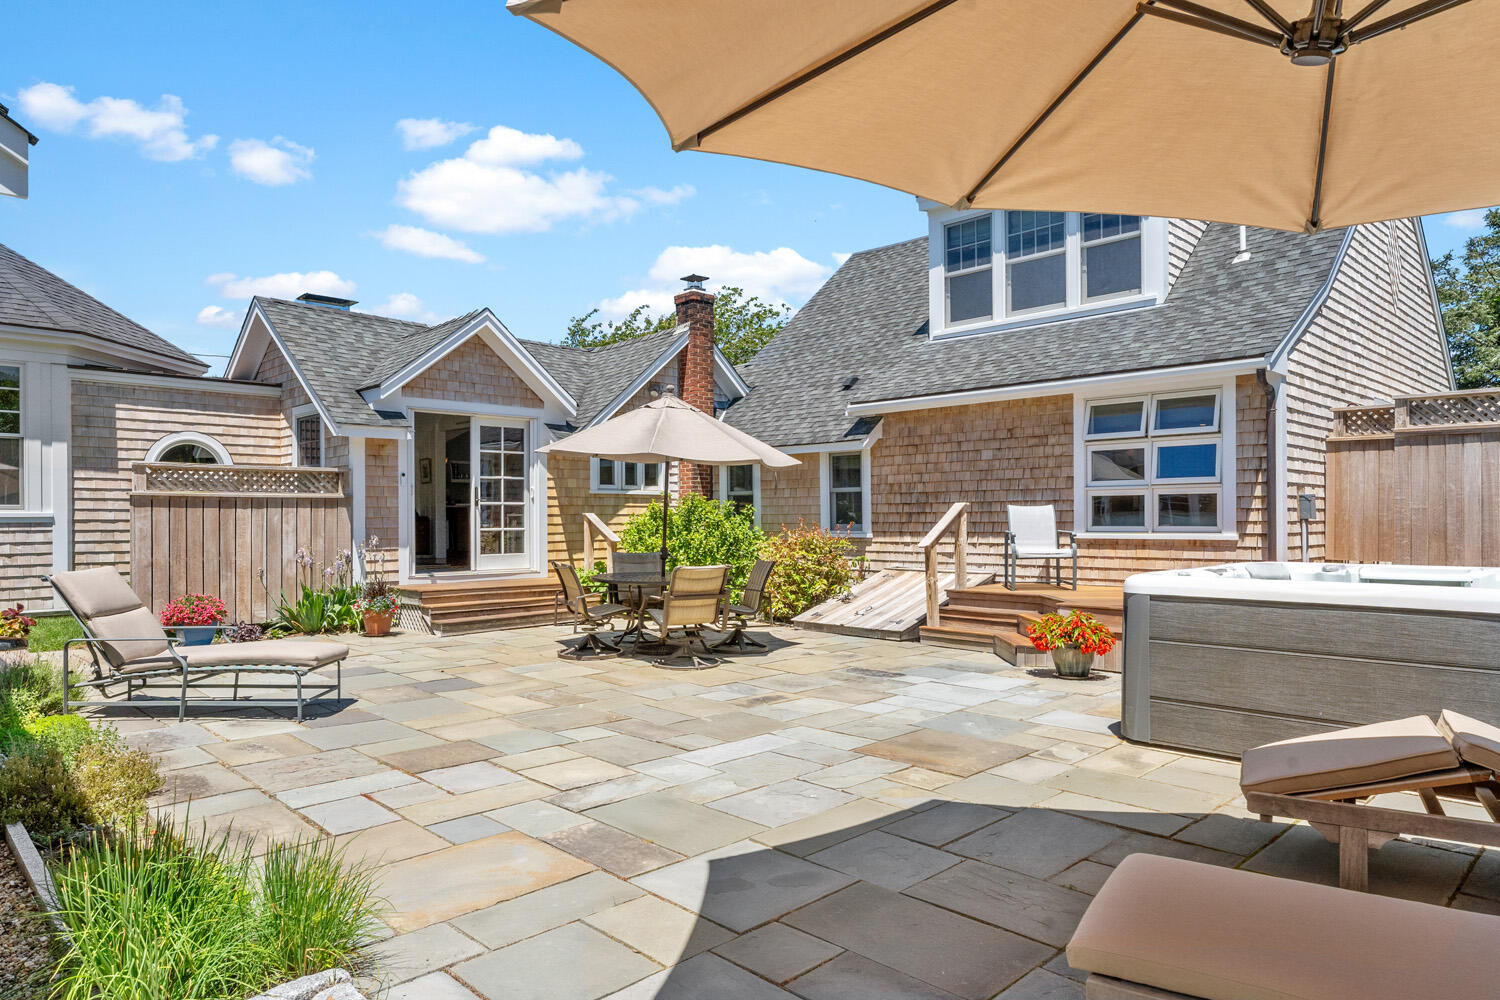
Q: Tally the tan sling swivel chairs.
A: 4